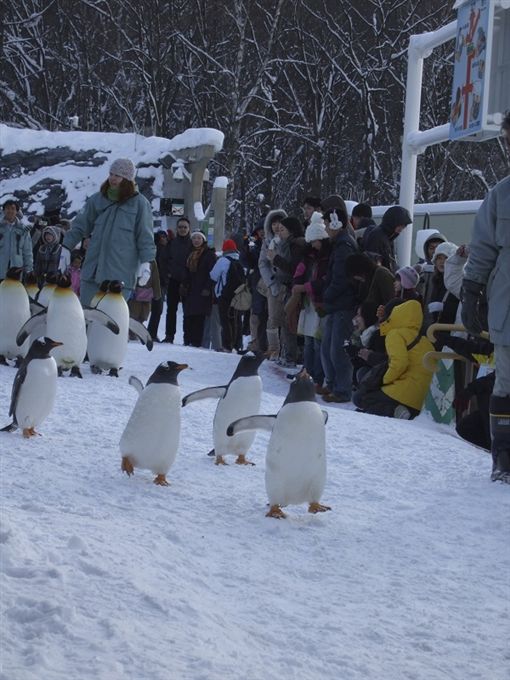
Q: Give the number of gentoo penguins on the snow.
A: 4